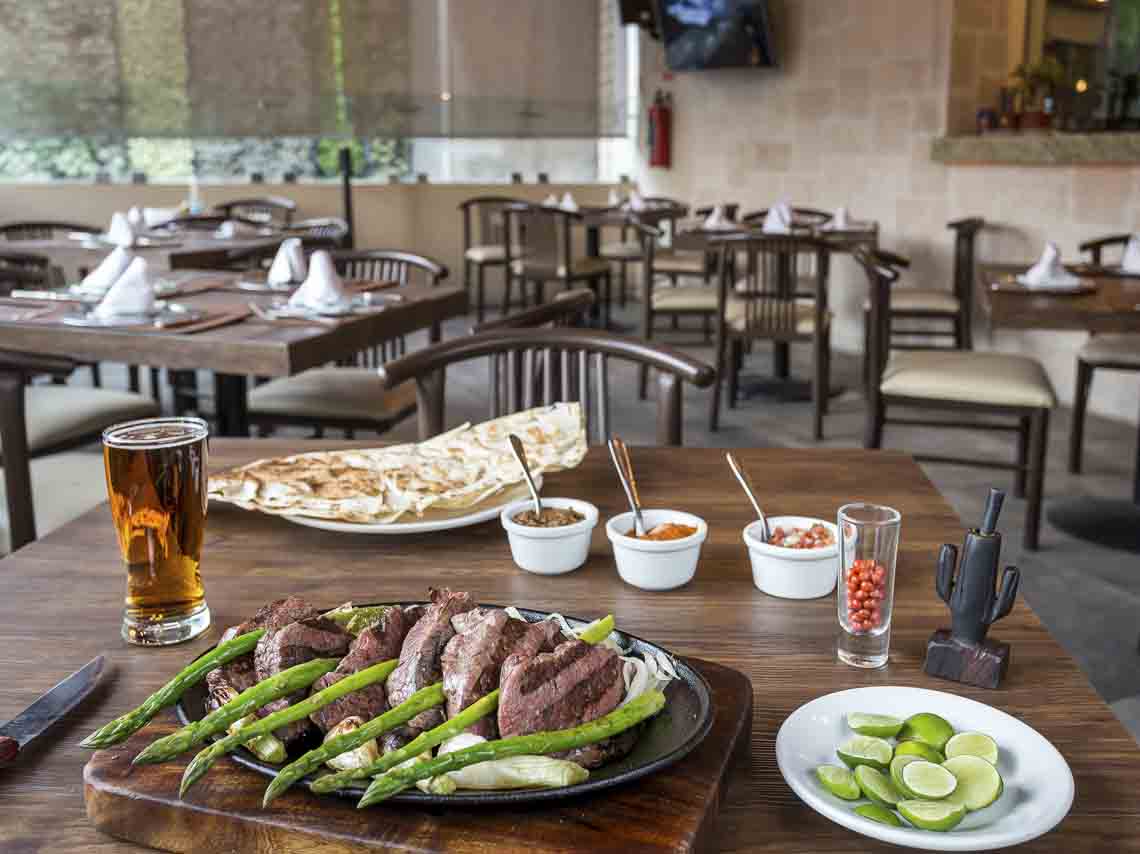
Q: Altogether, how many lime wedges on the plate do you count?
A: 12